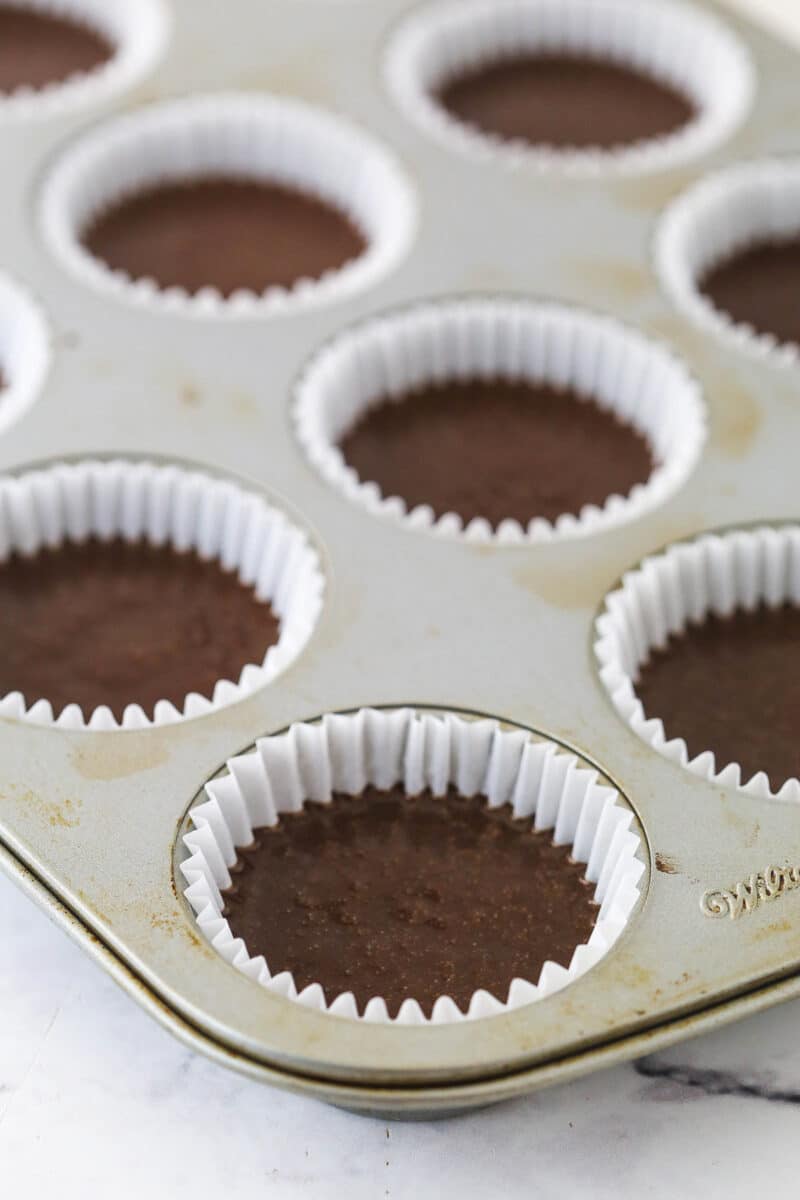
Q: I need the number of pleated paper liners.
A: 9